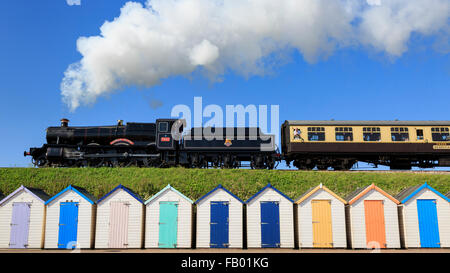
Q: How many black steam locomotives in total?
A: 1